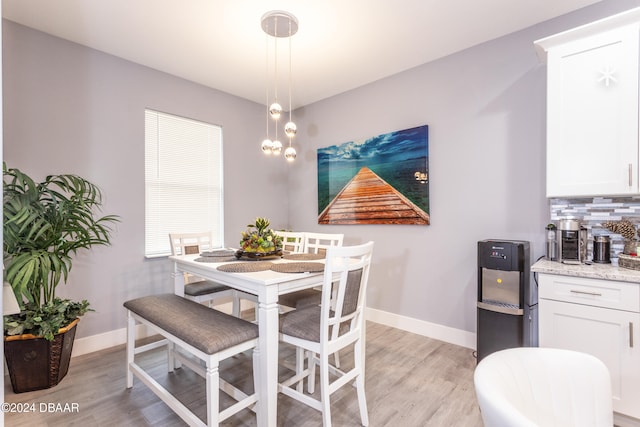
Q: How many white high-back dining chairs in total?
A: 4